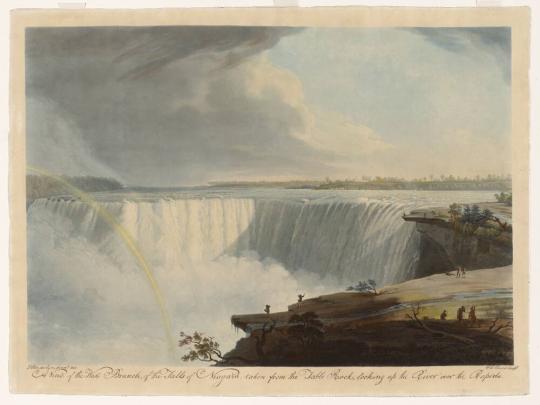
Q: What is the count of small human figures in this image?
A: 7